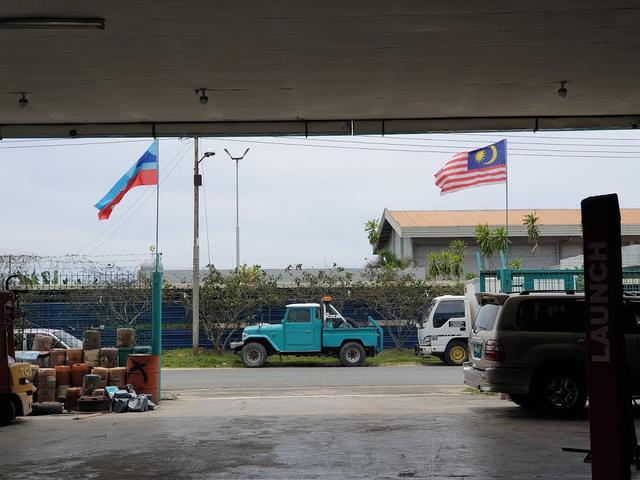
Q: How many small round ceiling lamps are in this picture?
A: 3